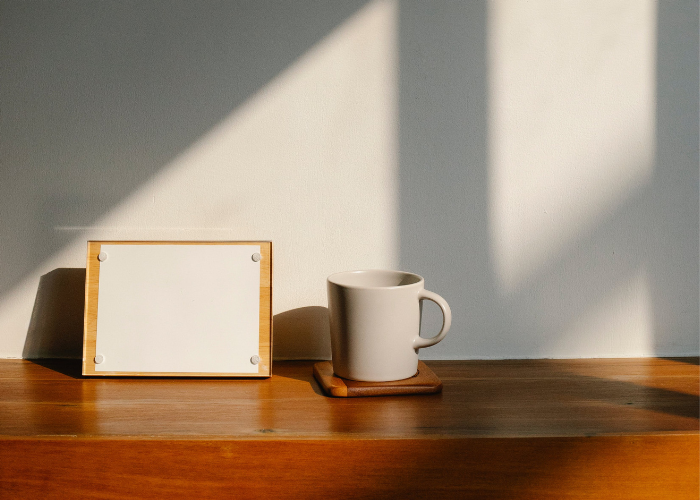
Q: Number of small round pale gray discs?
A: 4